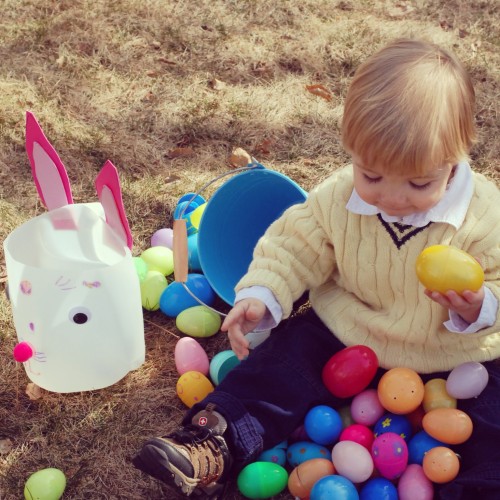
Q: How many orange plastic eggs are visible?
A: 4